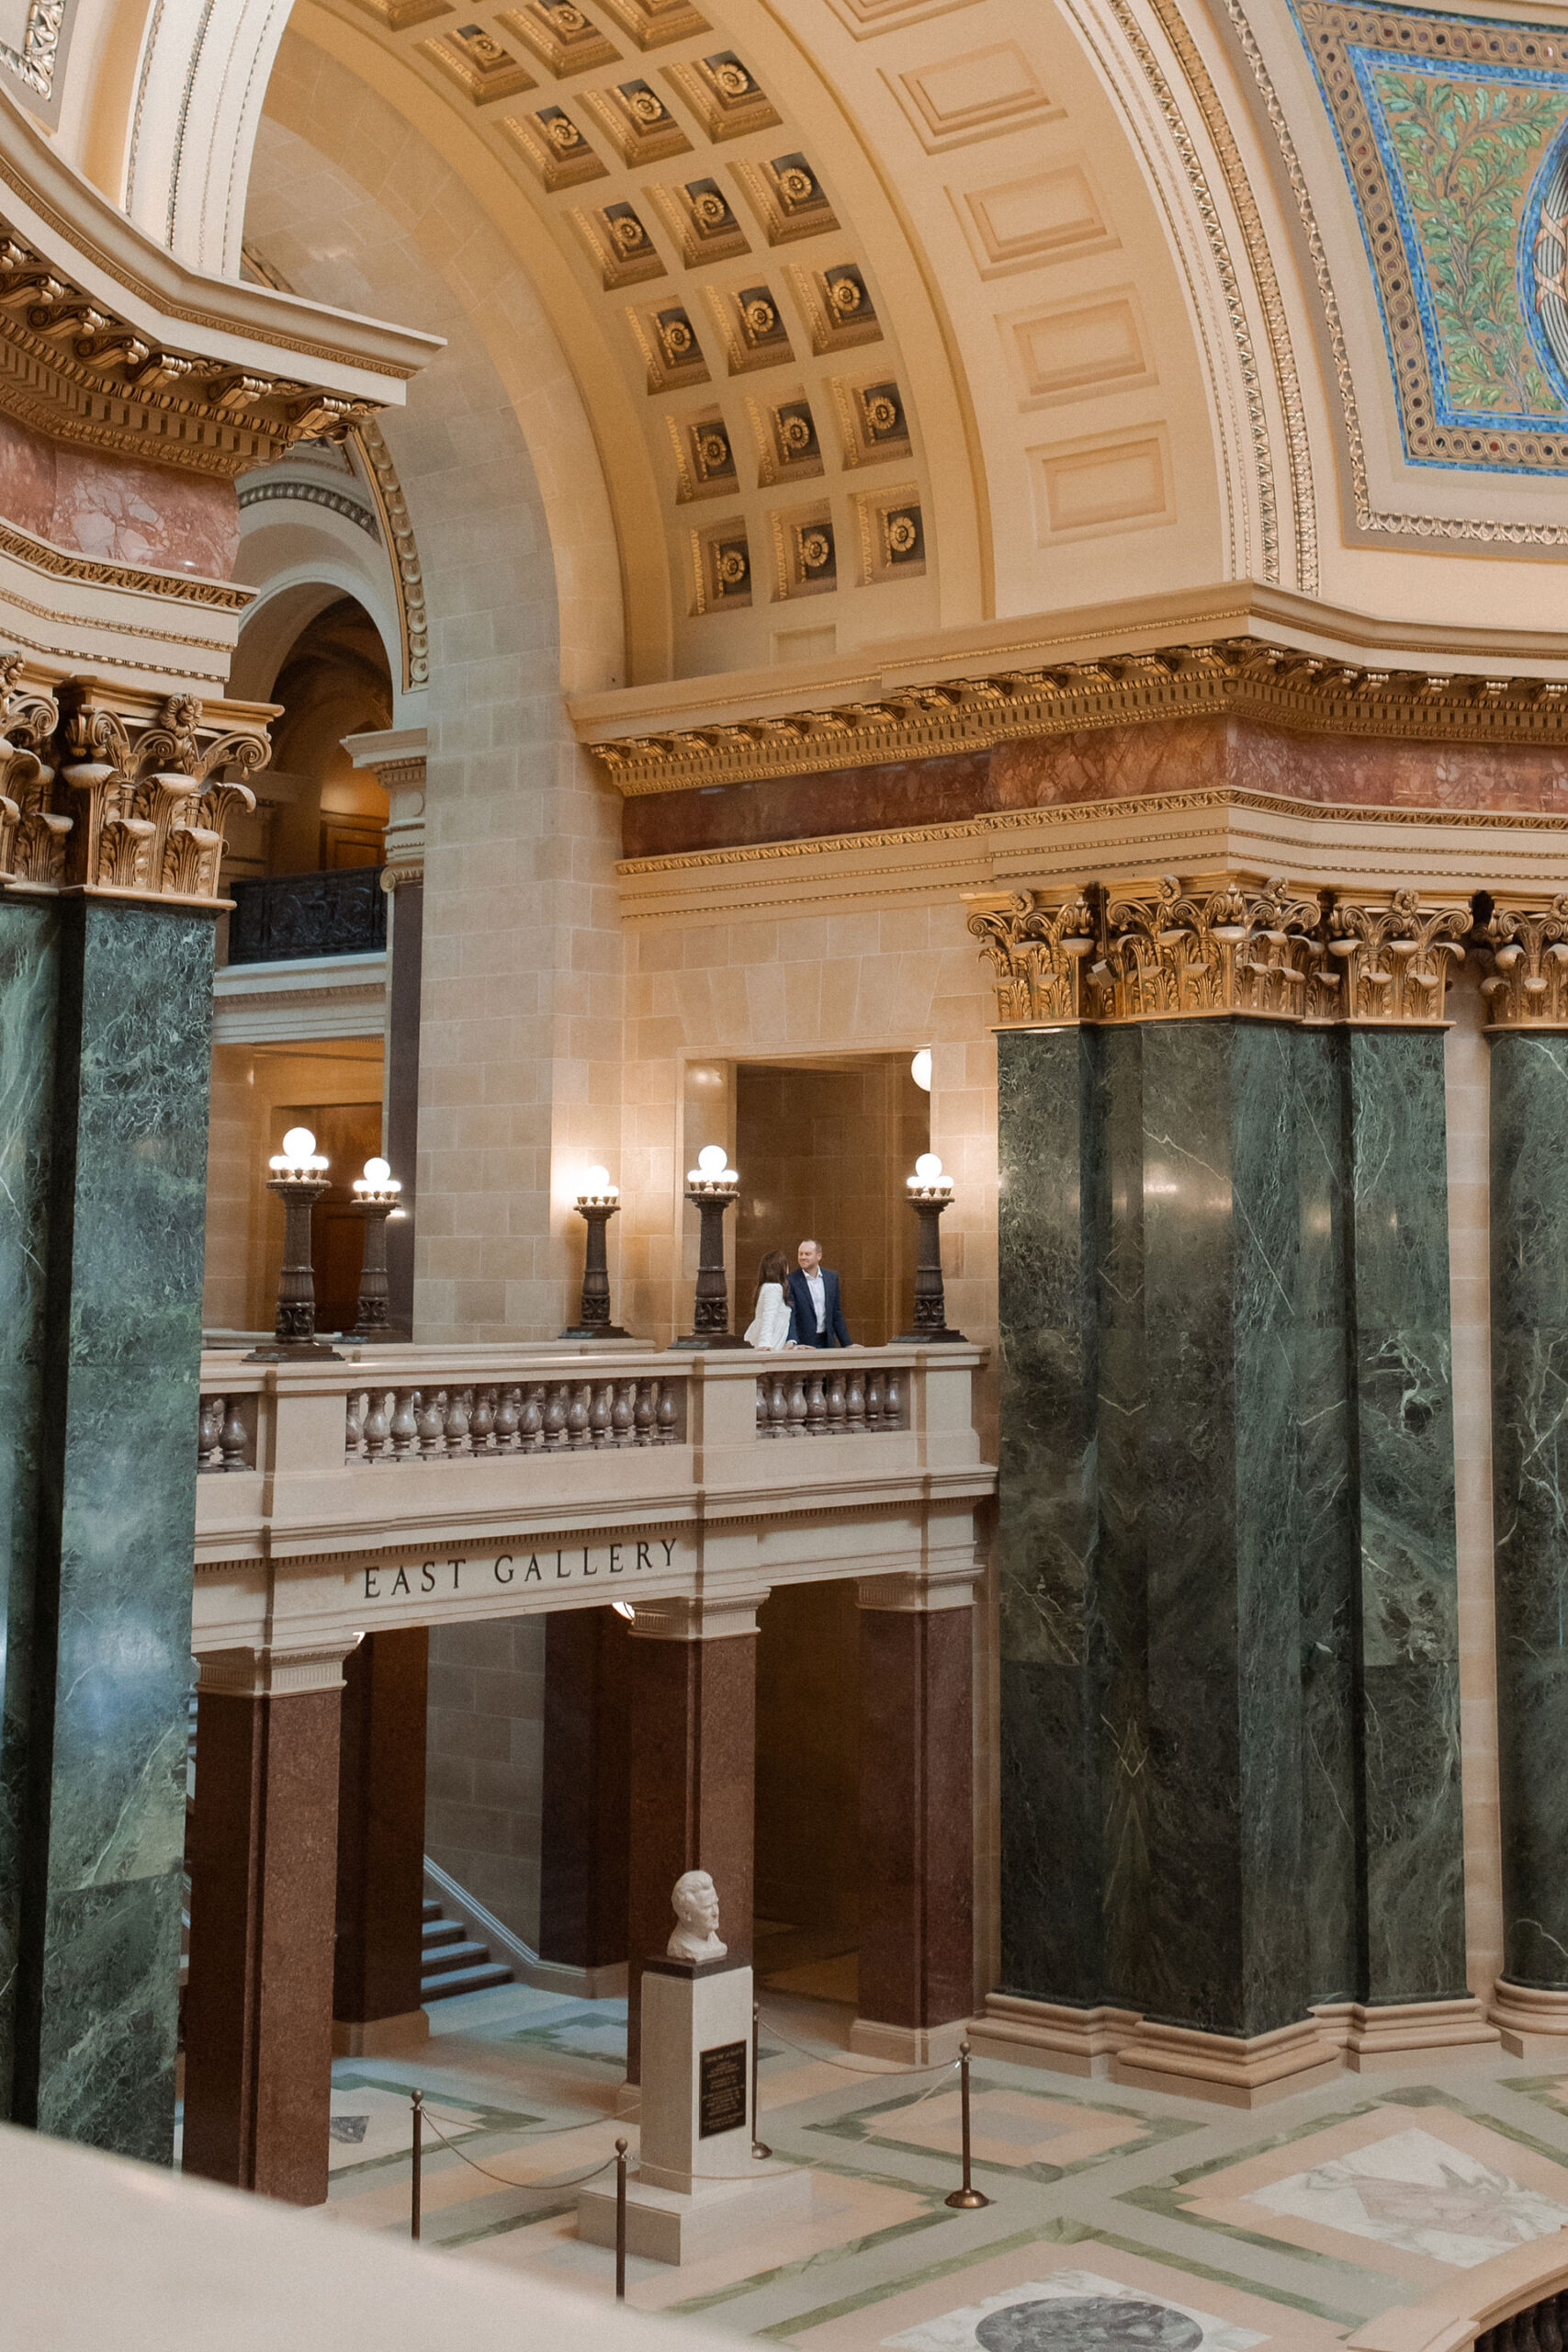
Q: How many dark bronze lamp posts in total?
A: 5